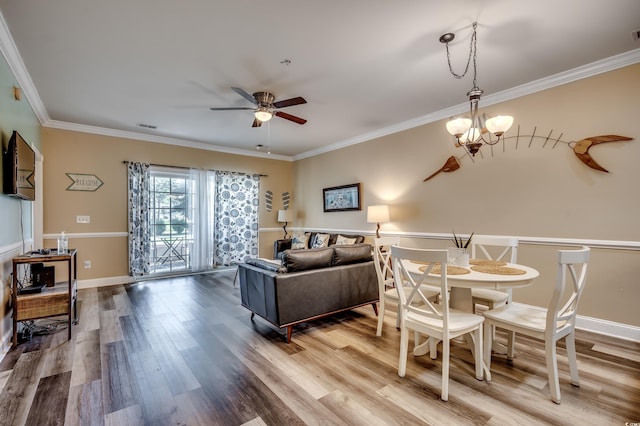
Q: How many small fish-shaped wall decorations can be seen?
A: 2